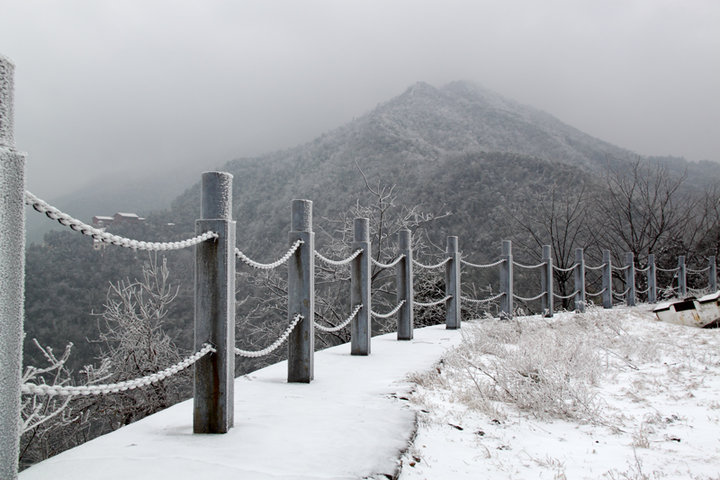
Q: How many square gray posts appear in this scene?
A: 14